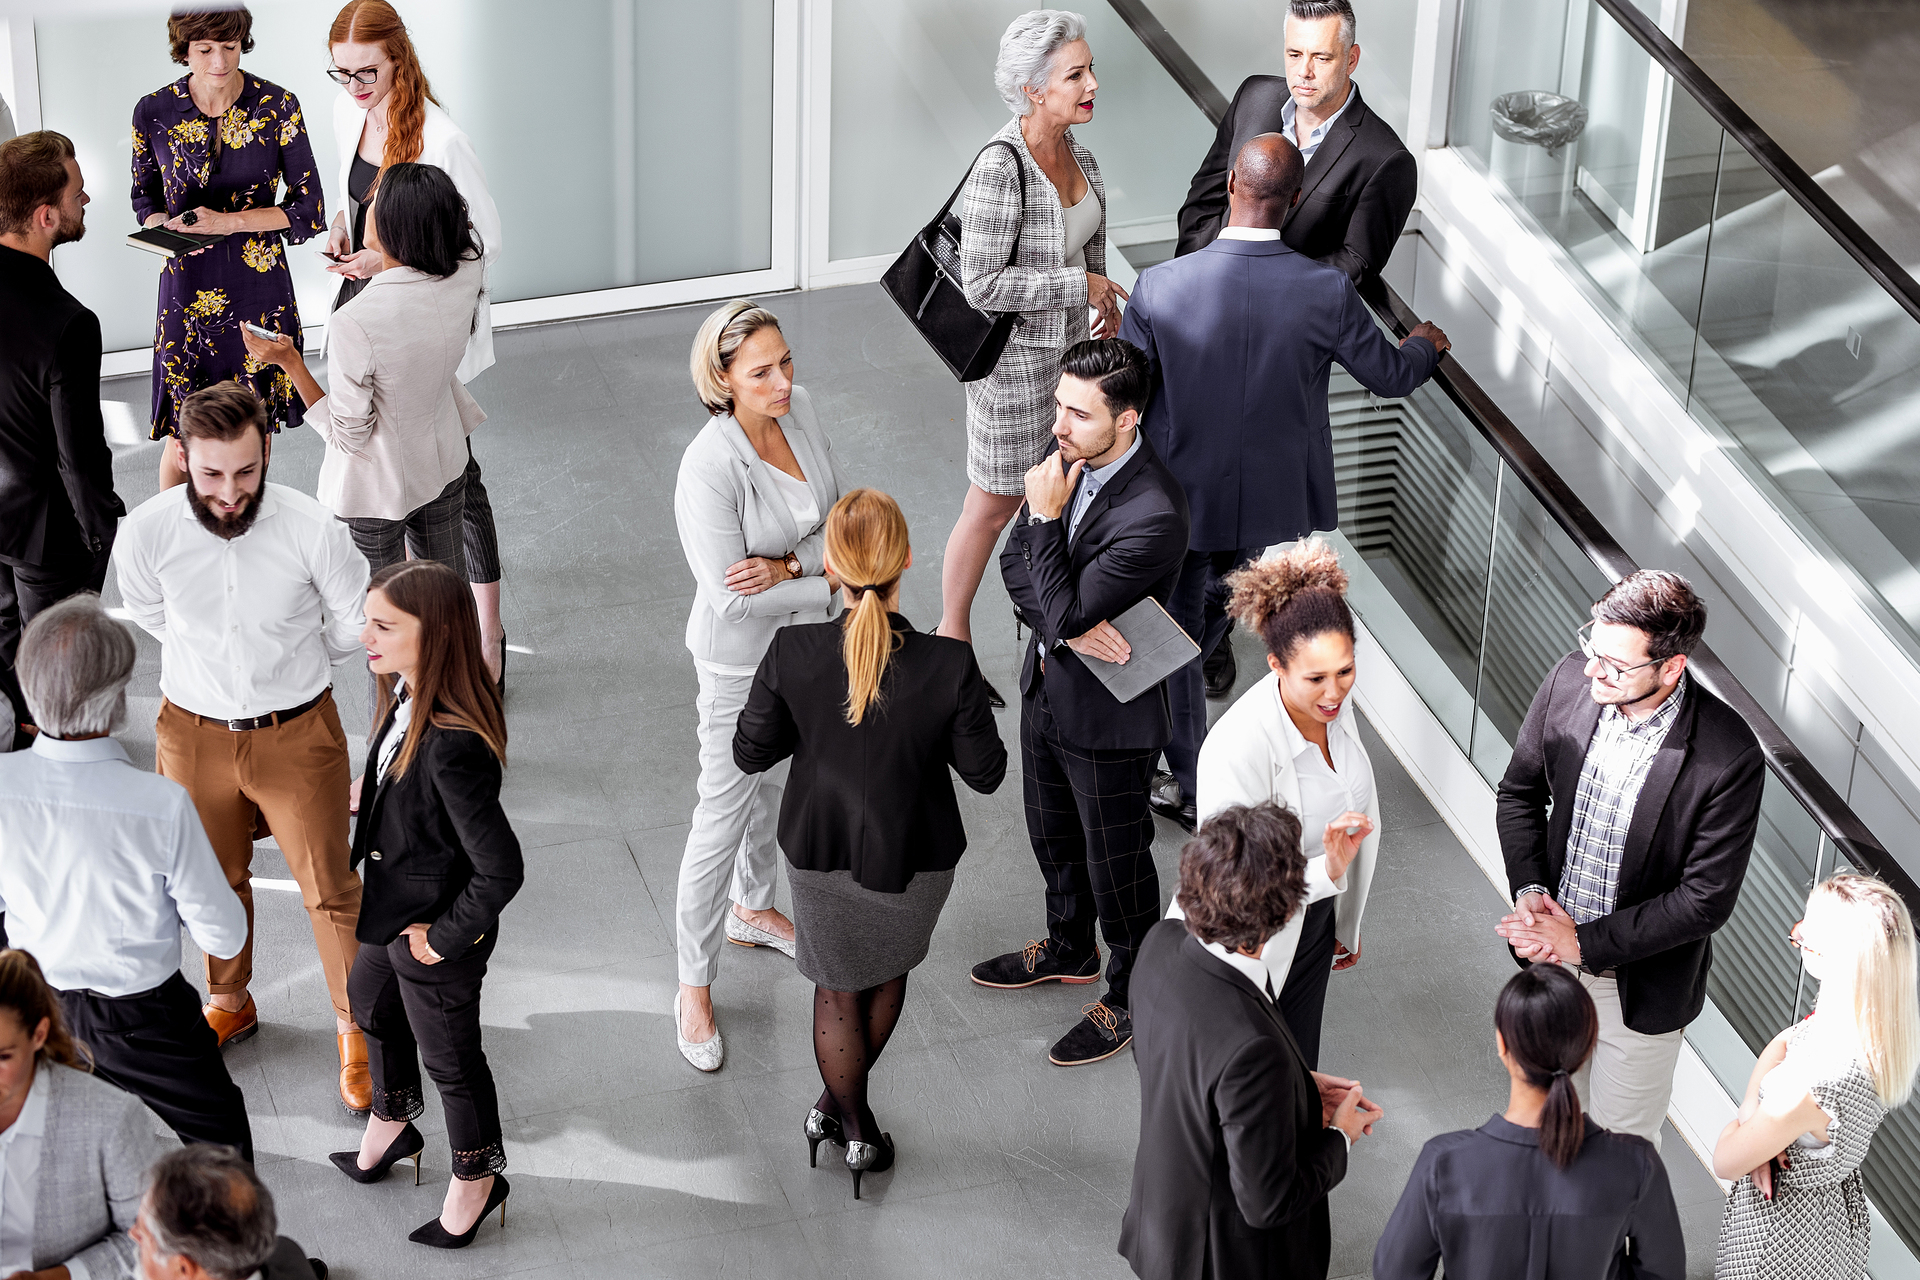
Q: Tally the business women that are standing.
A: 11